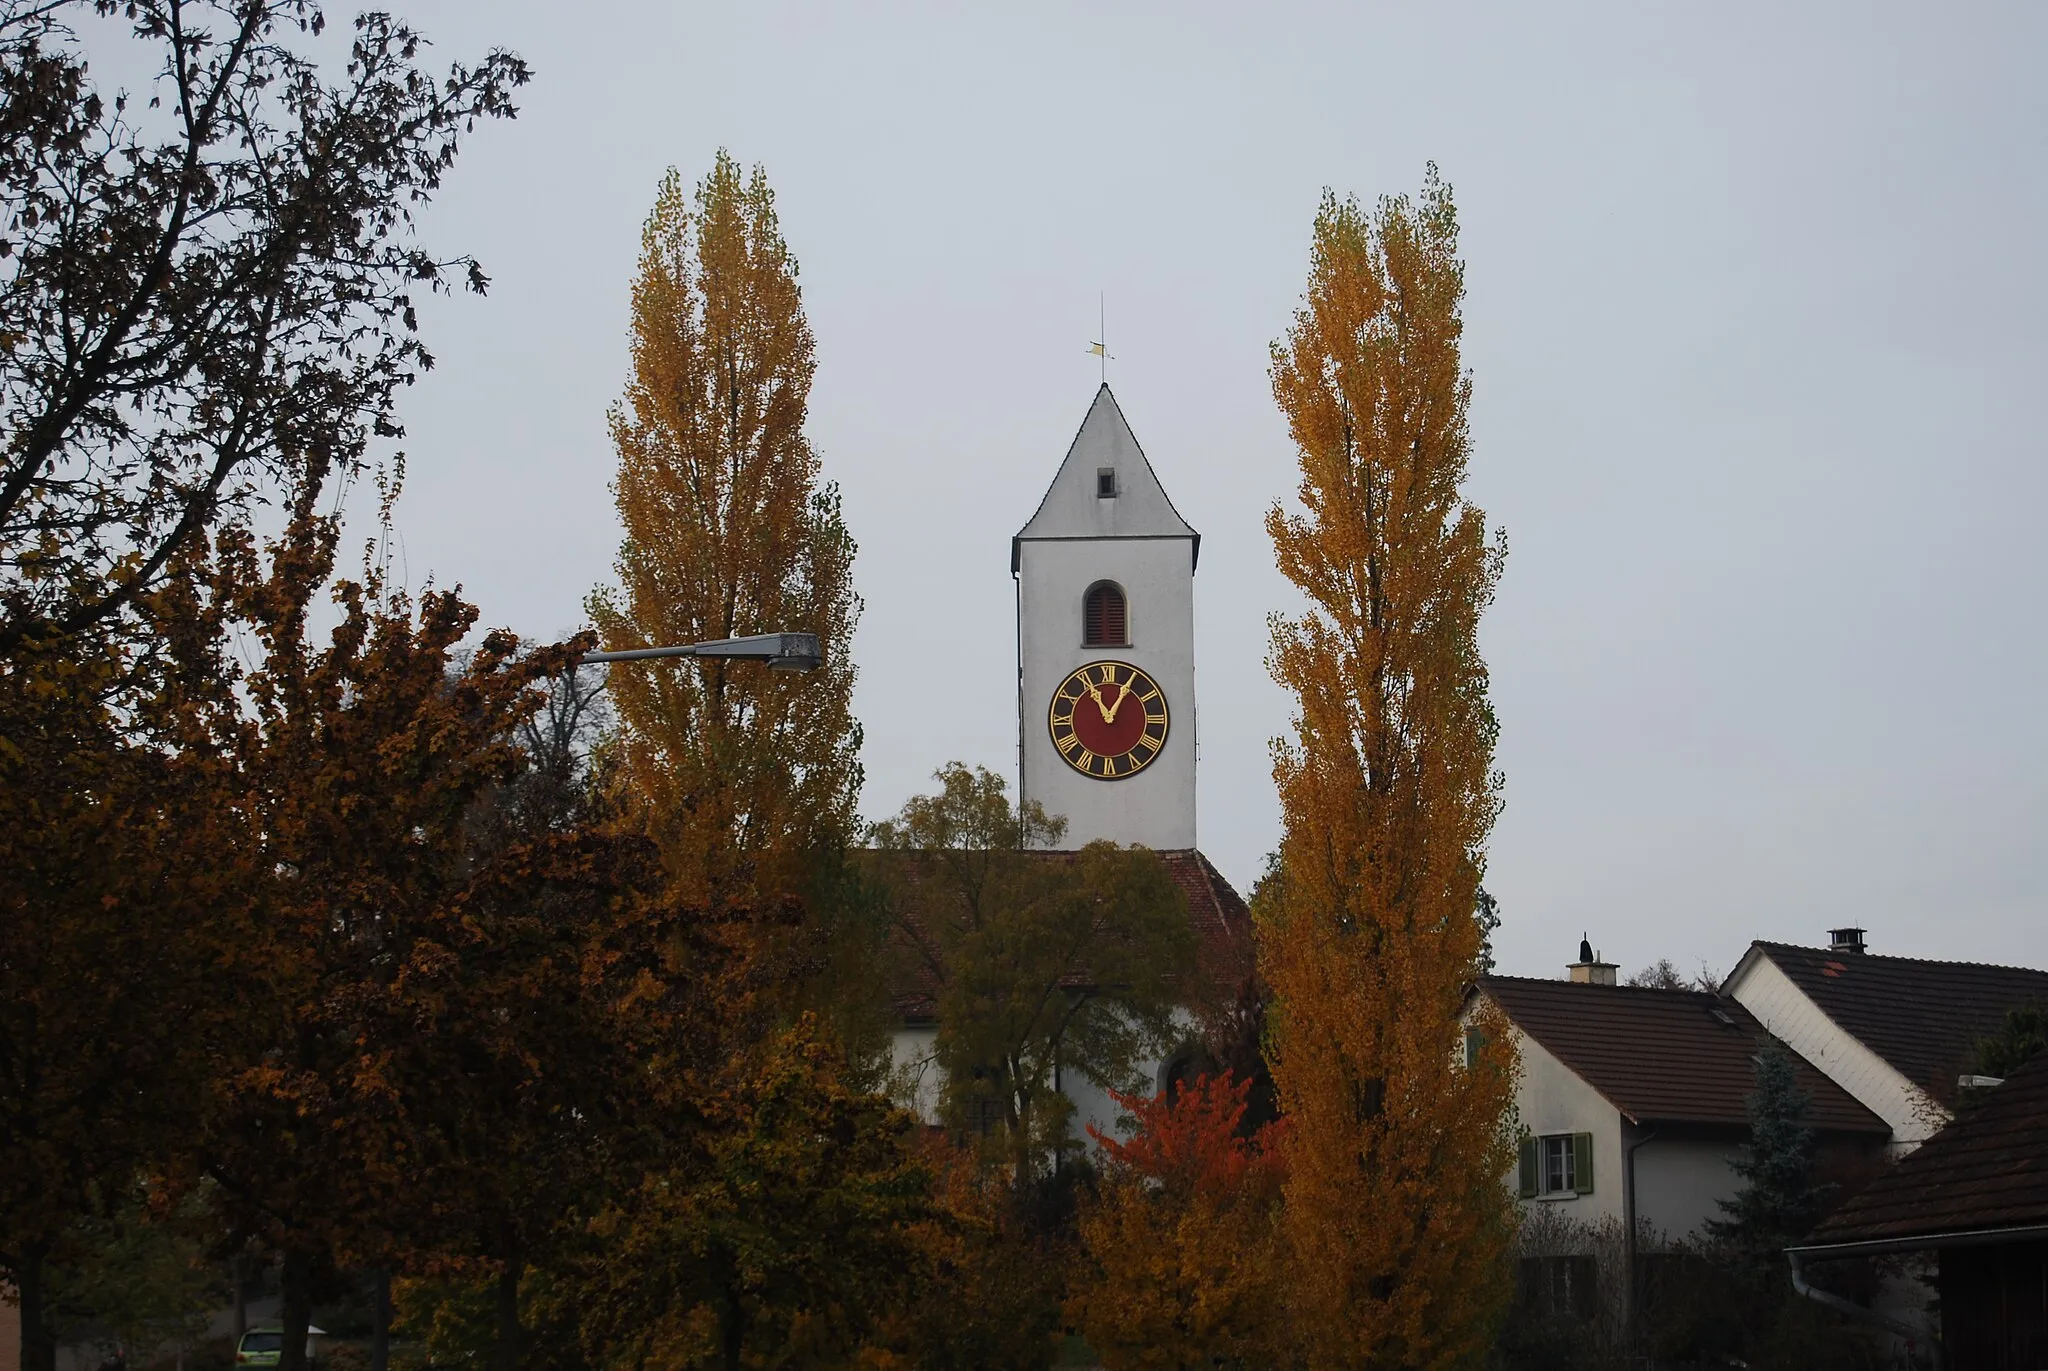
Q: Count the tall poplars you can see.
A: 2